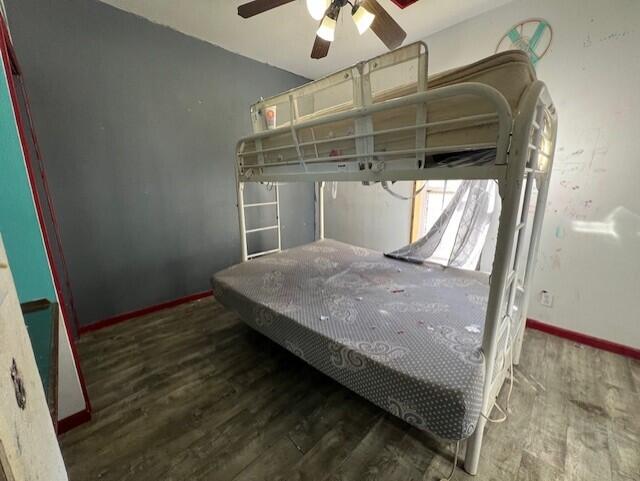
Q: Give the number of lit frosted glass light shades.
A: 3